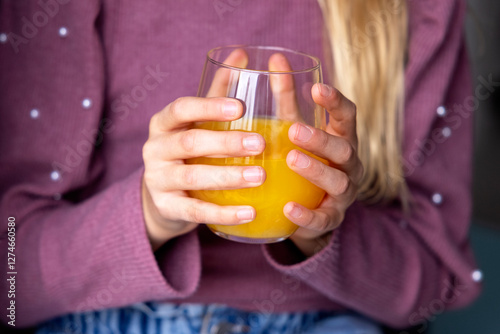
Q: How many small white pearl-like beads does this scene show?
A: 9